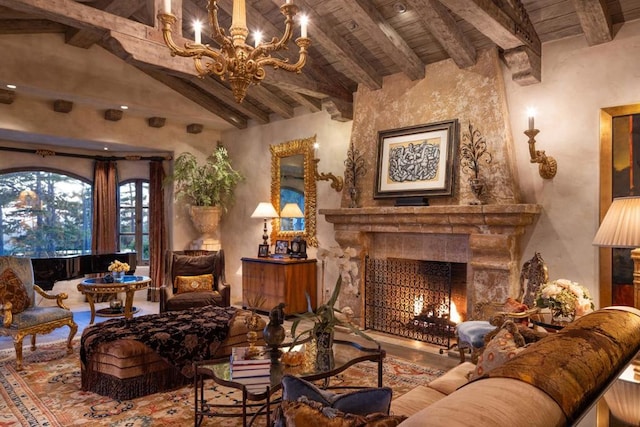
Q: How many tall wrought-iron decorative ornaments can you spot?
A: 2